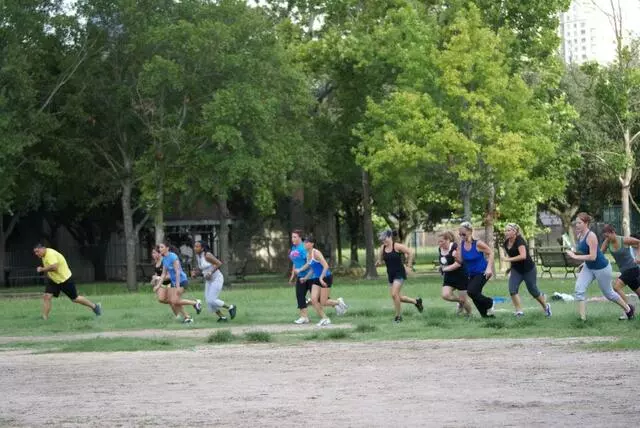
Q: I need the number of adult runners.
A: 12